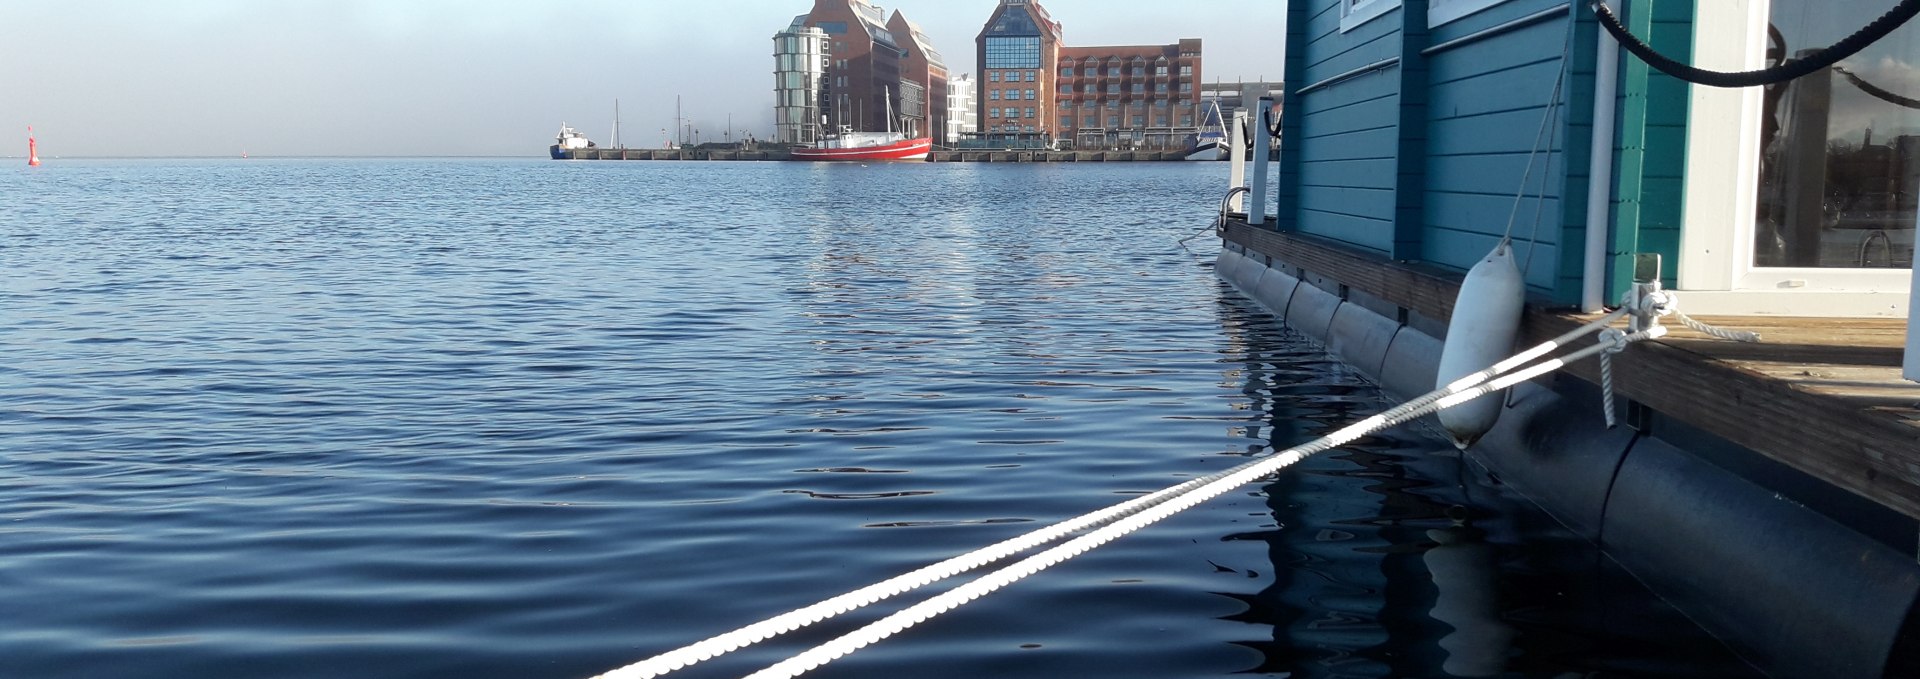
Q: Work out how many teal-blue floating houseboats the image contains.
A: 1